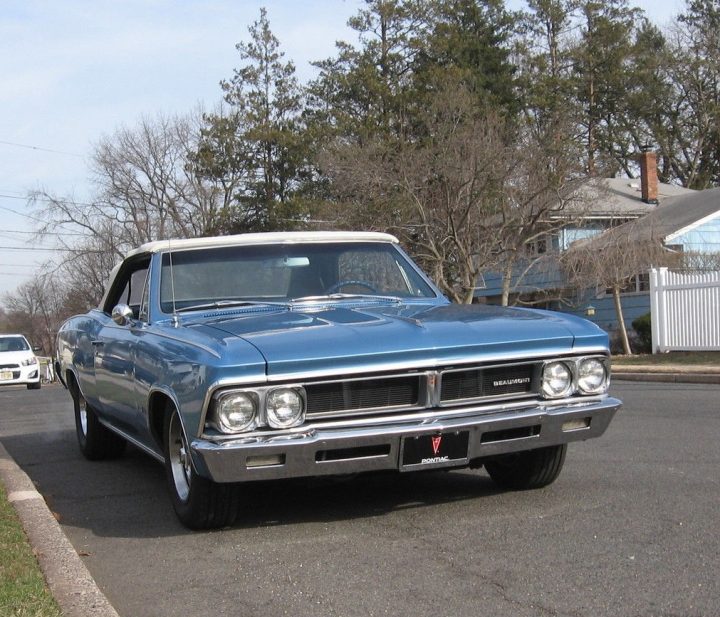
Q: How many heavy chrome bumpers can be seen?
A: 1